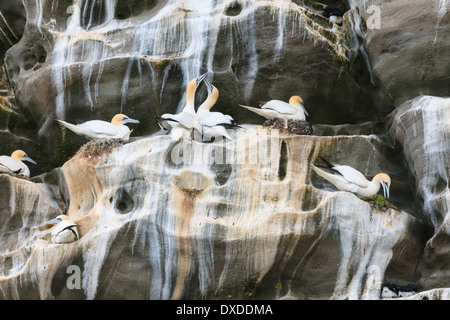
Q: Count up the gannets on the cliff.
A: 7